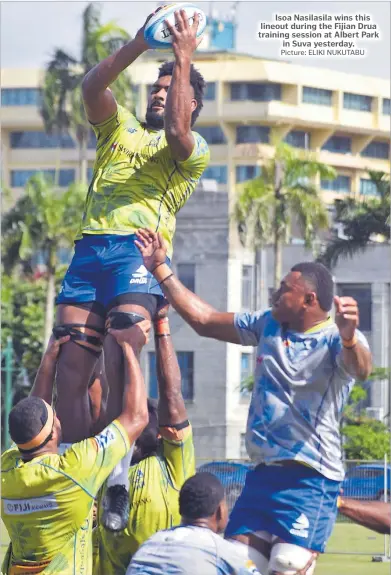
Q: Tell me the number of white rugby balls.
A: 1